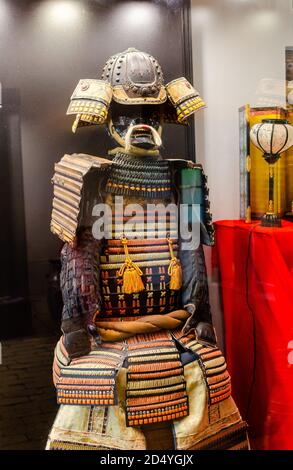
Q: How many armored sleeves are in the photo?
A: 2